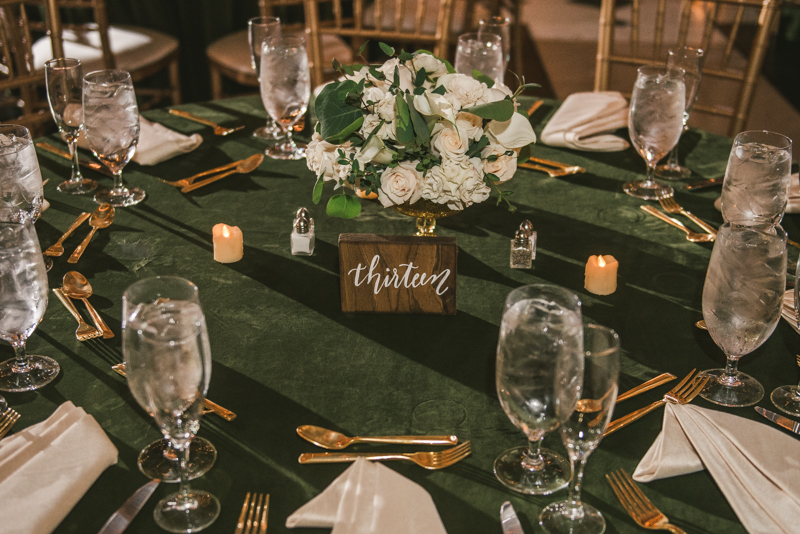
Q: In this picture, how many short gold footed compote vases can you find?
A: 1